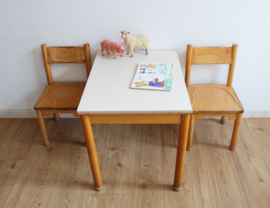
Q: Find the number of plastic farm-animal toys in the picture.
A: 2